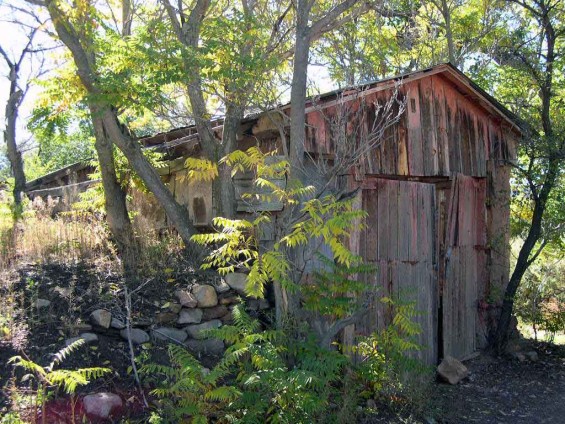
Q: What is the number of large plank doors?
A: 2